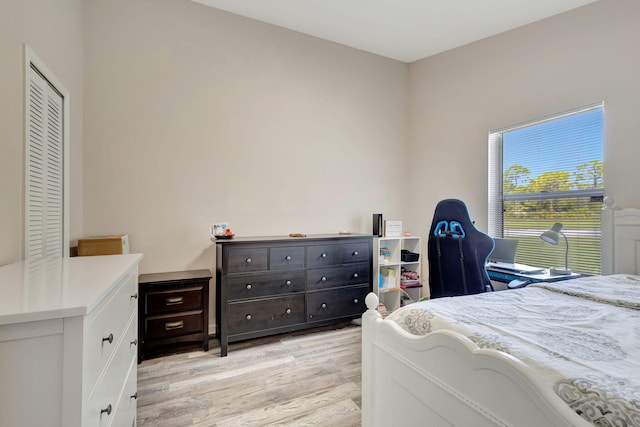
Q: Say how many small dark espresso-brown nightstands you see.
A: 1